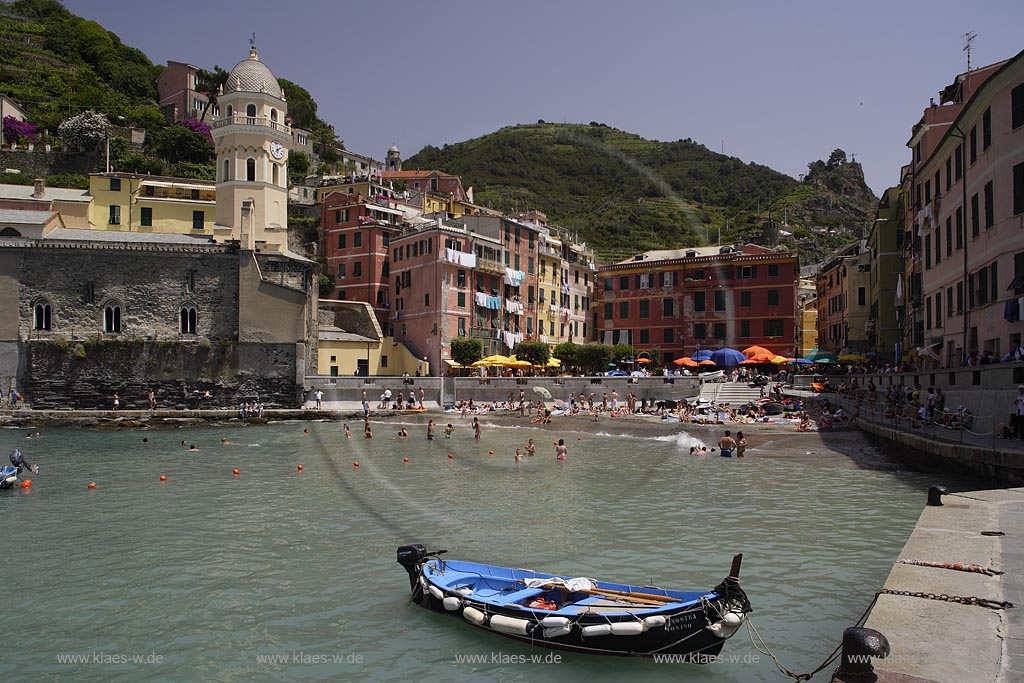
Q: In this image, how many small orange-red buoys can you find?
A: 12